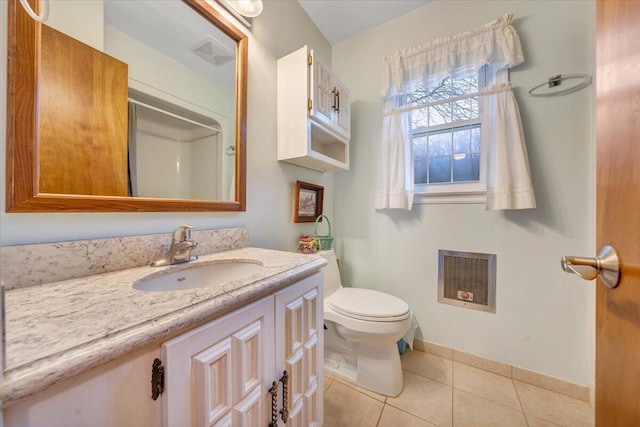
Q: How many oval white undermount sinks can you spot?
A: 1